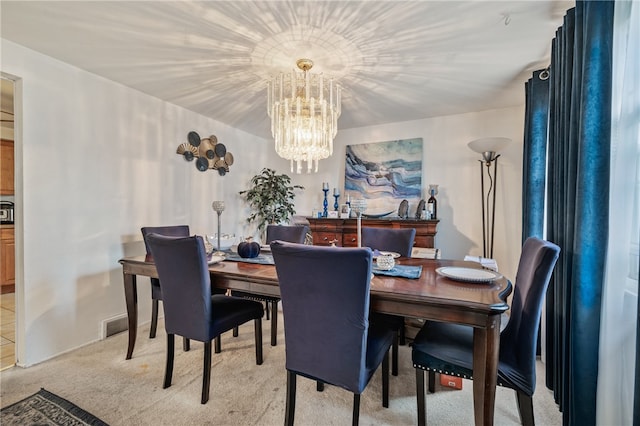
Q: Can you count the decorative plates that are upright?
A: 2